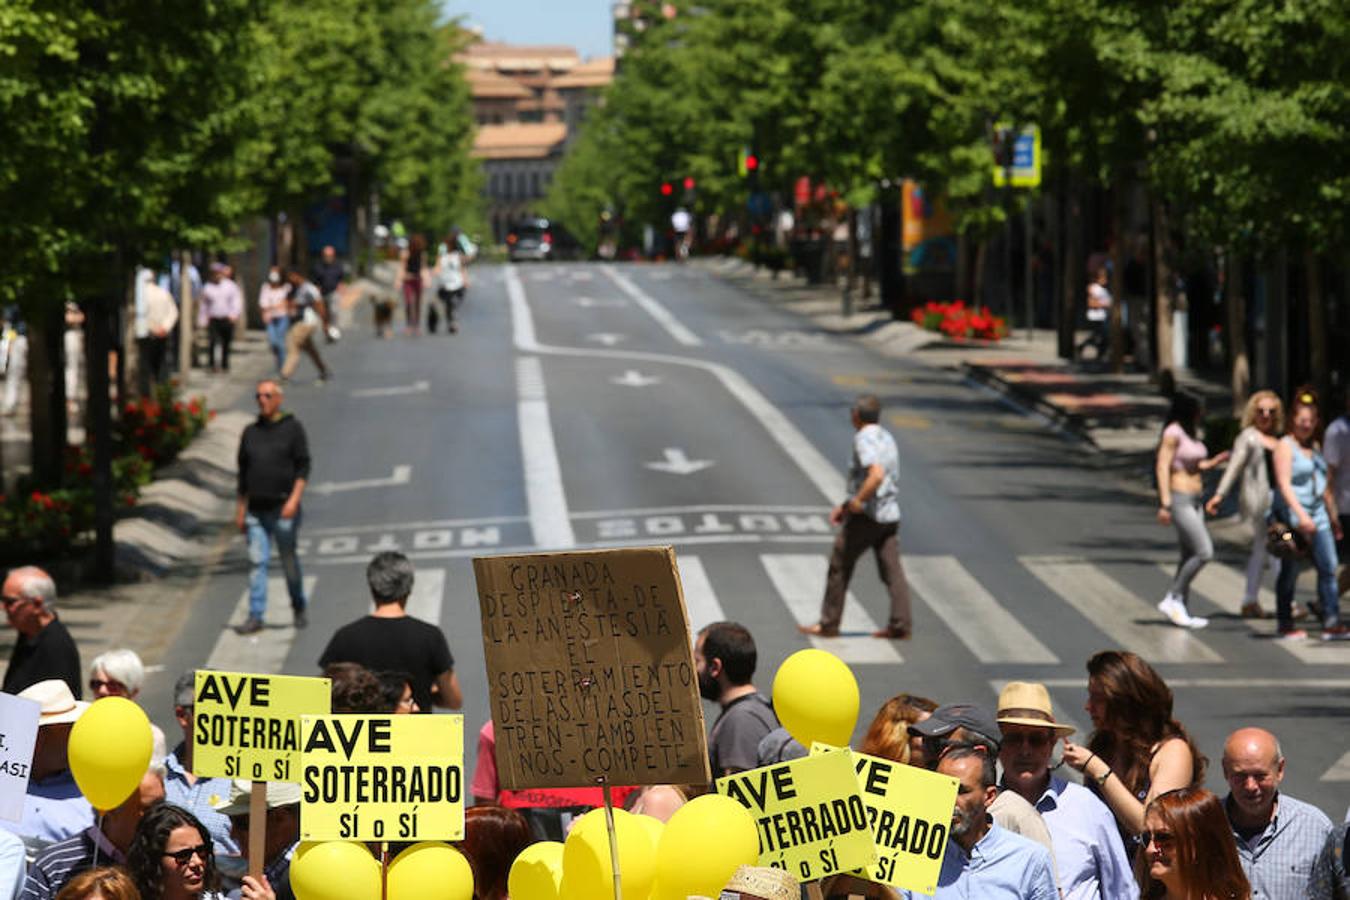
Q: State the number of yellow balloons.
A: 8